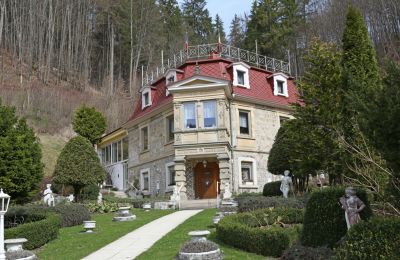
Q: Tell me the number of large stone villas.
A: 1